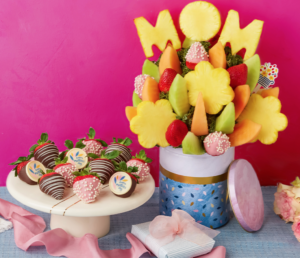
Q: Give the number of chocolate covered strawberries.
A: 14